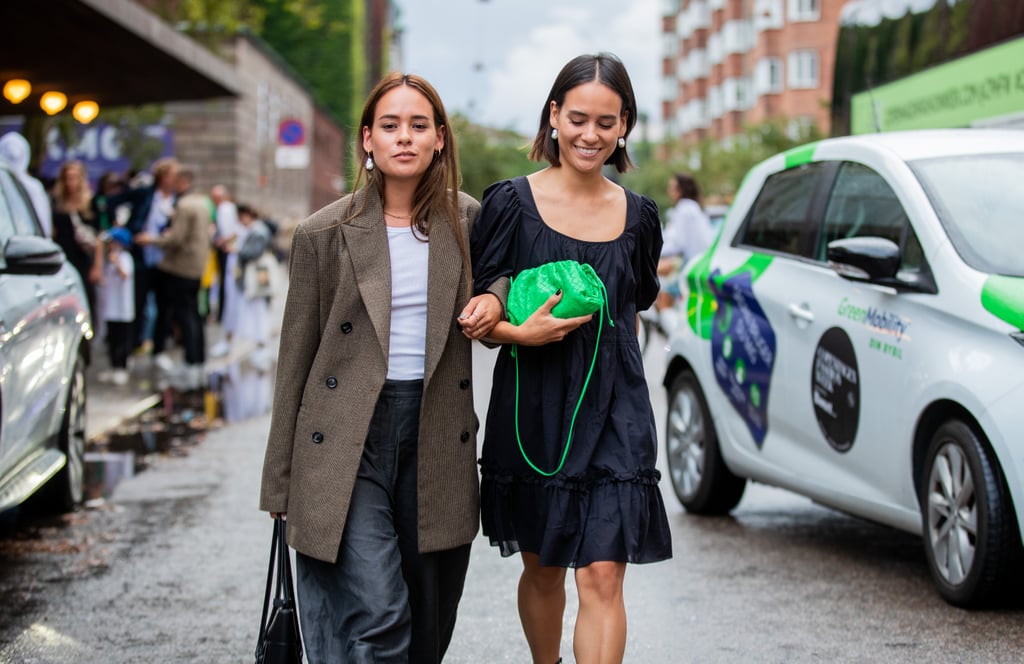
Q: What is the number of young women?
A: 2